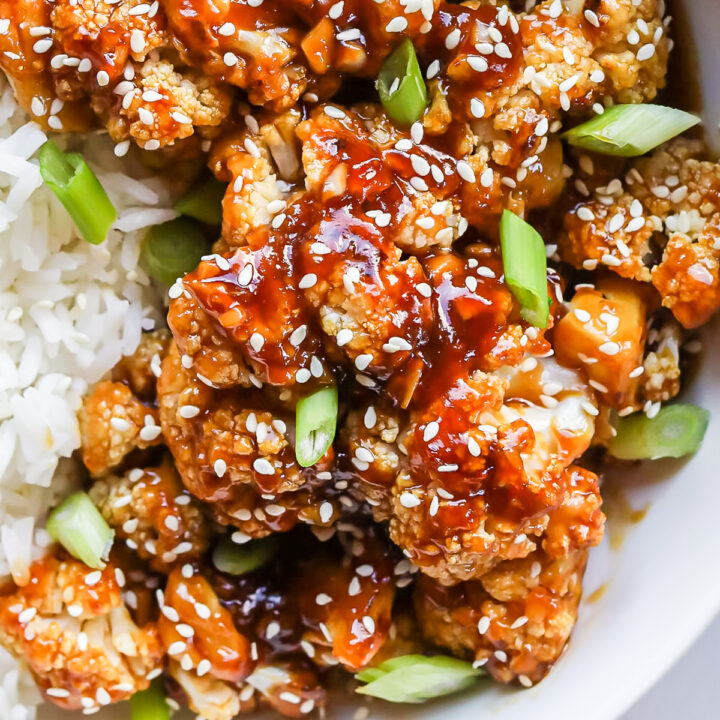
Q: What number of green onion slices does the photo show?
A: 12